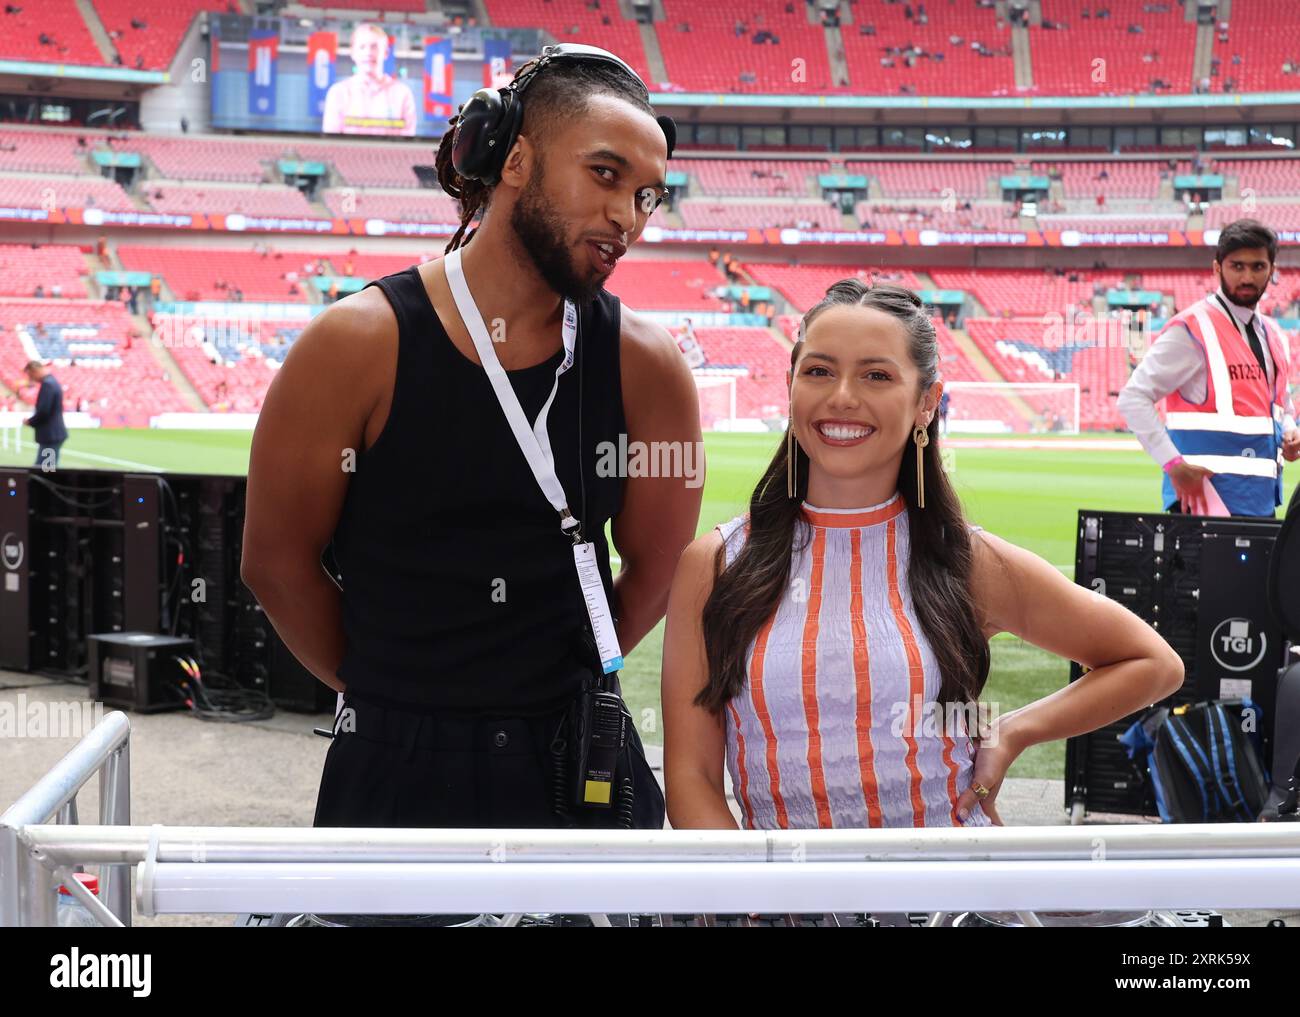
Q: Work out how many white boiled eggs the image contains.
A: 0